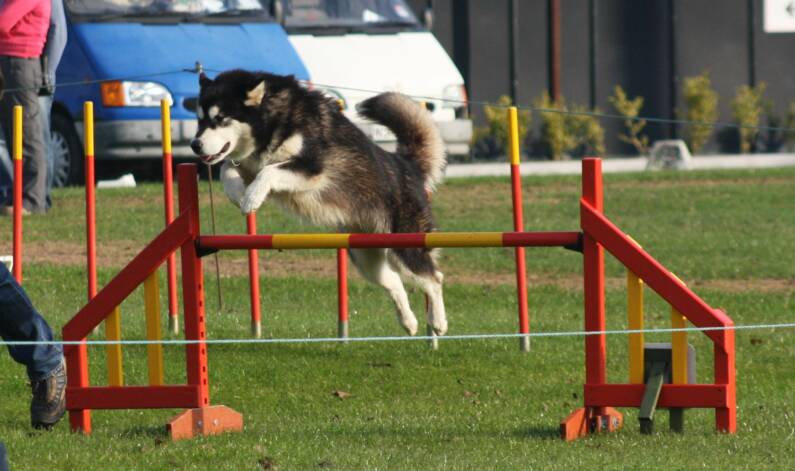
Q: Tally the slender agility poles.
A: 7